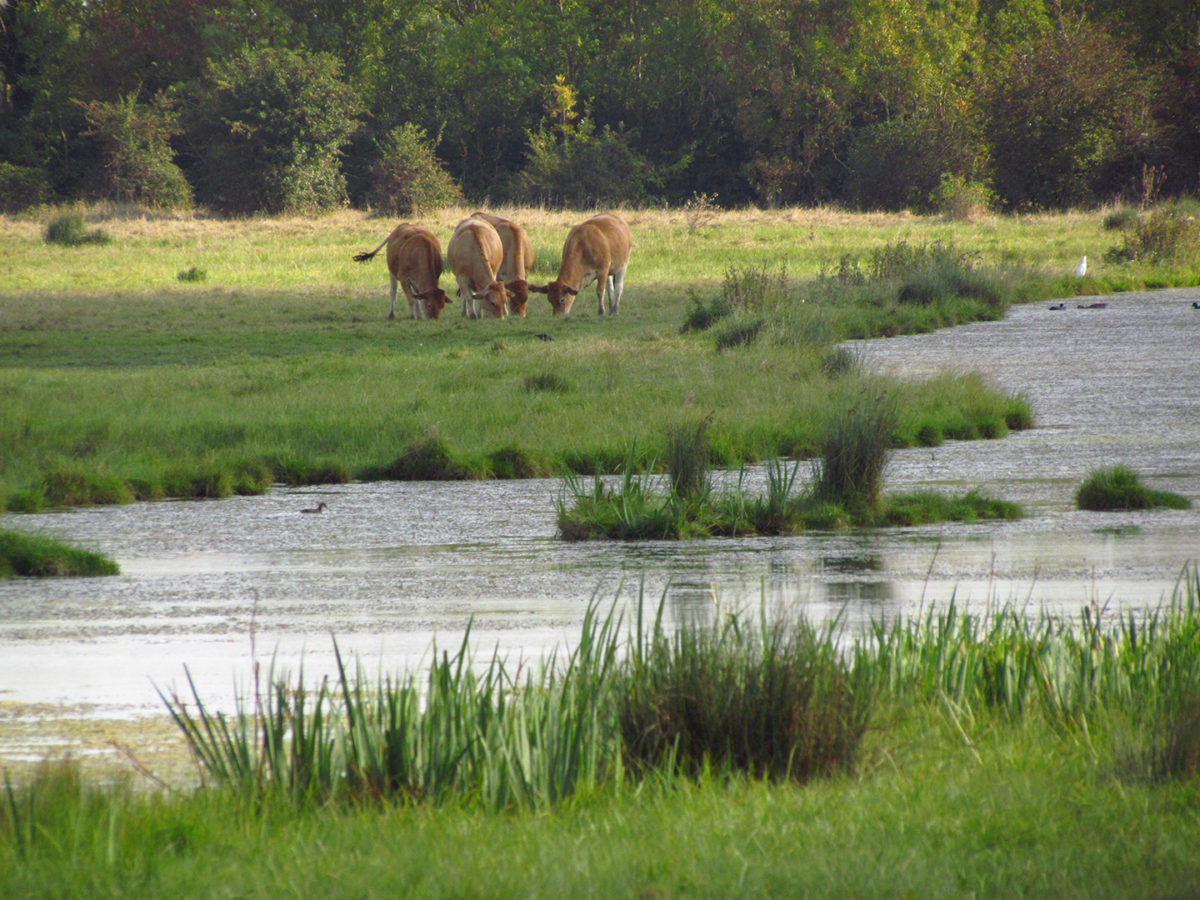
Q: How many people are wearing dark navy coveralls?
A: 0